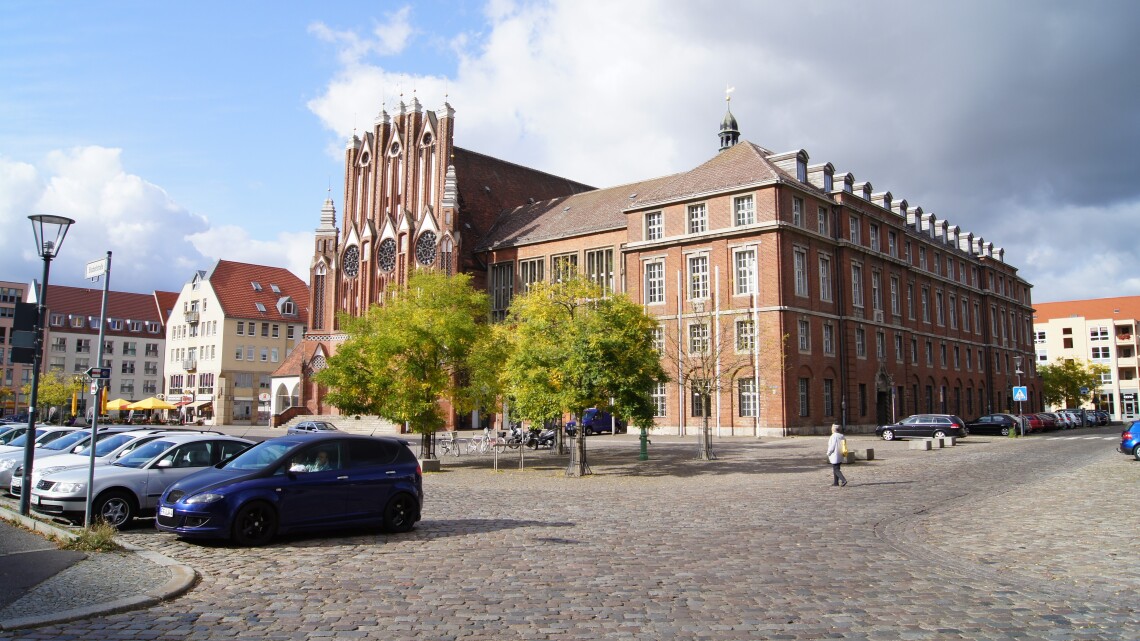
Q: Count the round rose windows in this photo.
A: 3